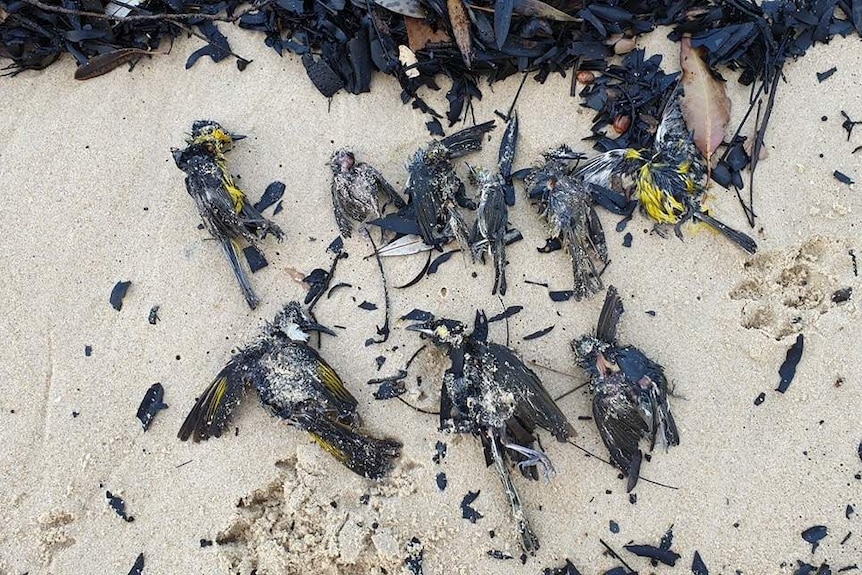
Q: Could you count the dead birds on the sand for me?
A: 9